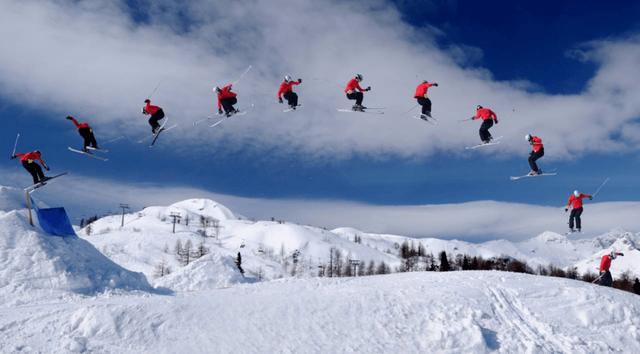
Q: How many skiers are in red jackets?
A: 11